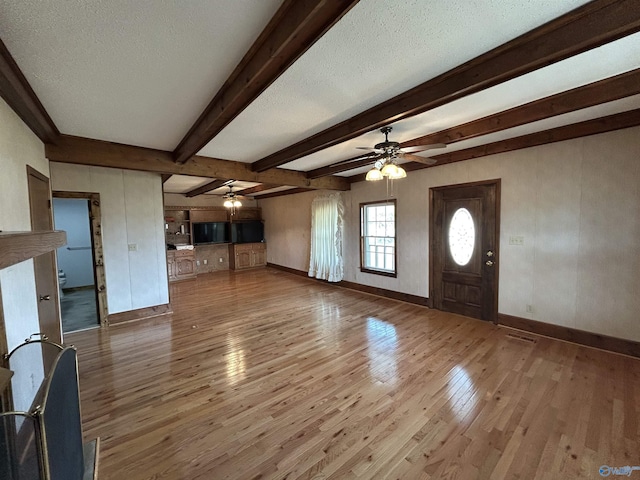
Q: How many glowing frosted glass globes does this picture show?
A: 5